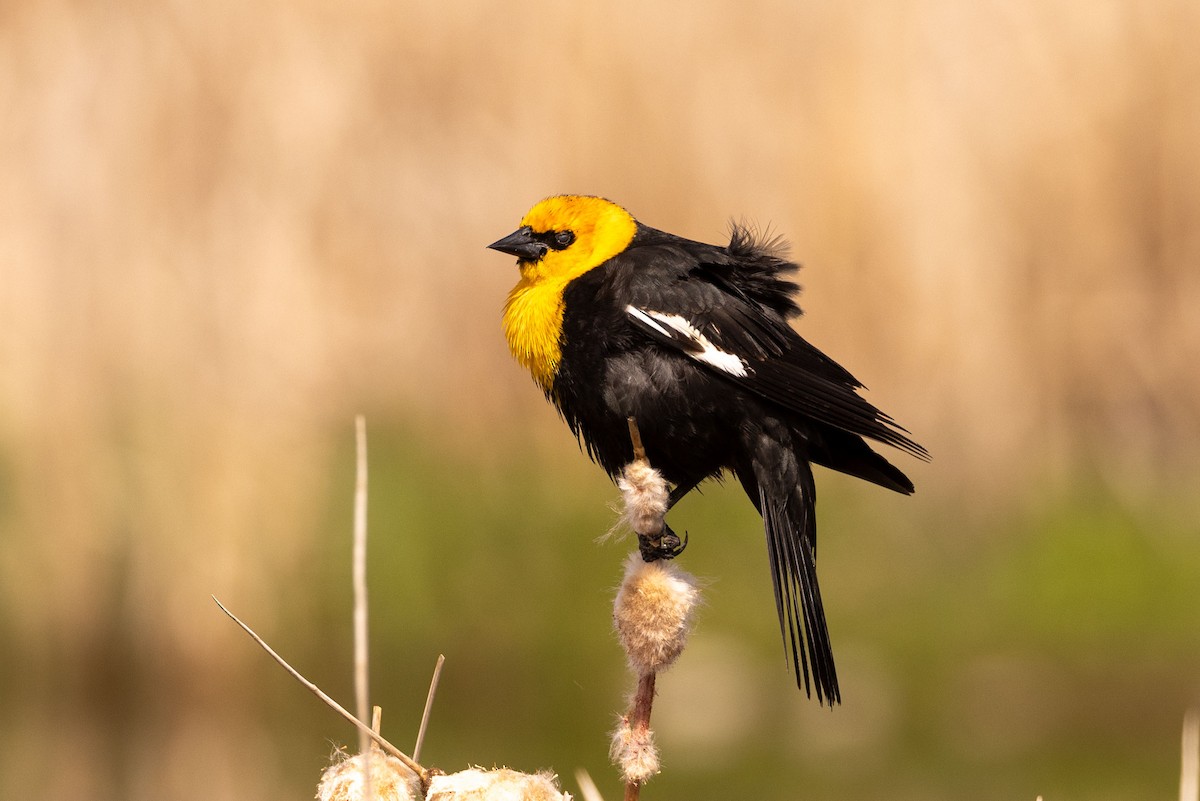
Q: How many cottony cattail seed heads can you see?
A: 5